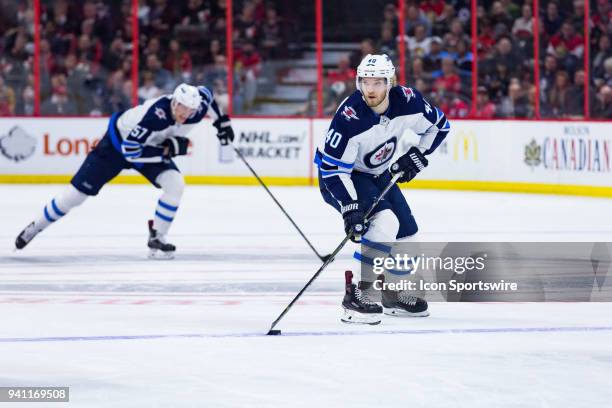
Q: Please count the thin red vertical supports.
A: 8